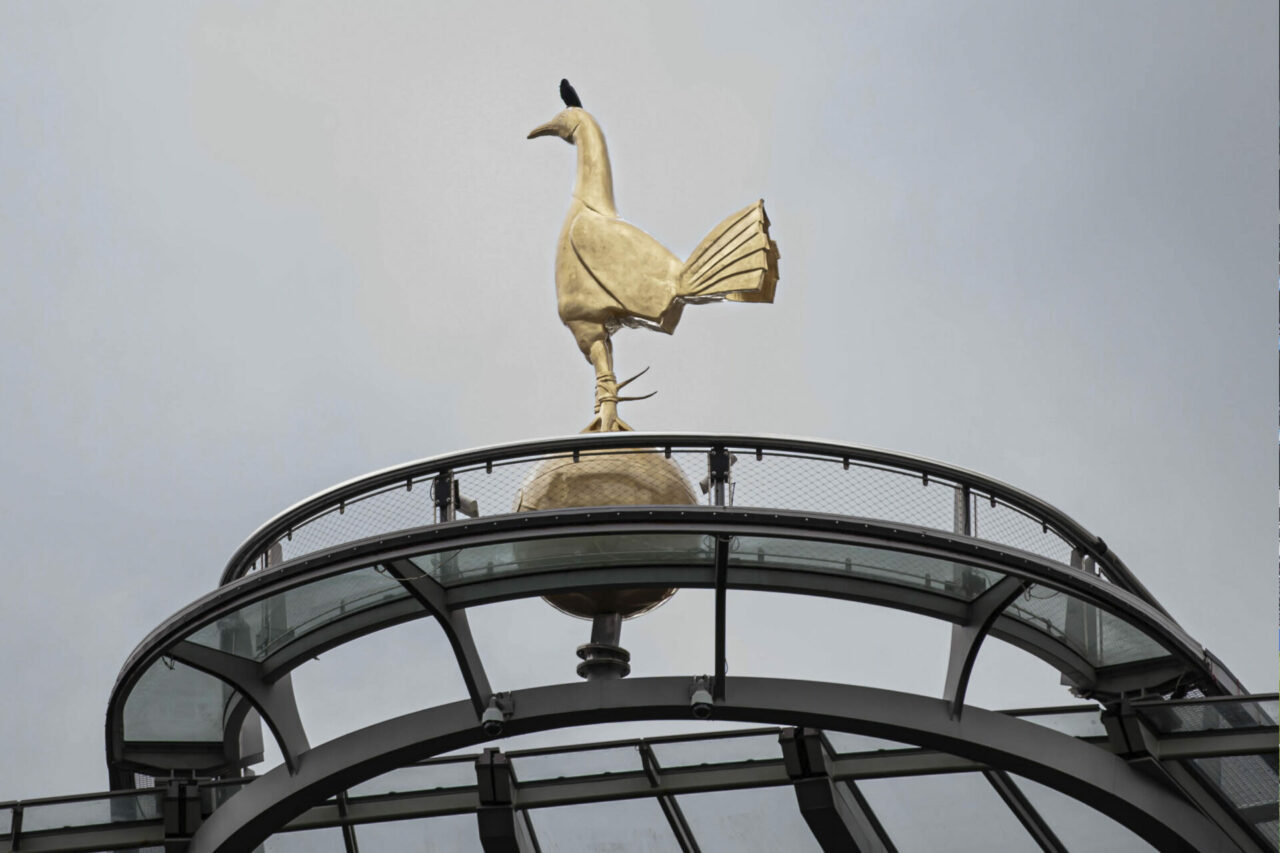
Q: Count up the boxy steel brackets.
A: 4